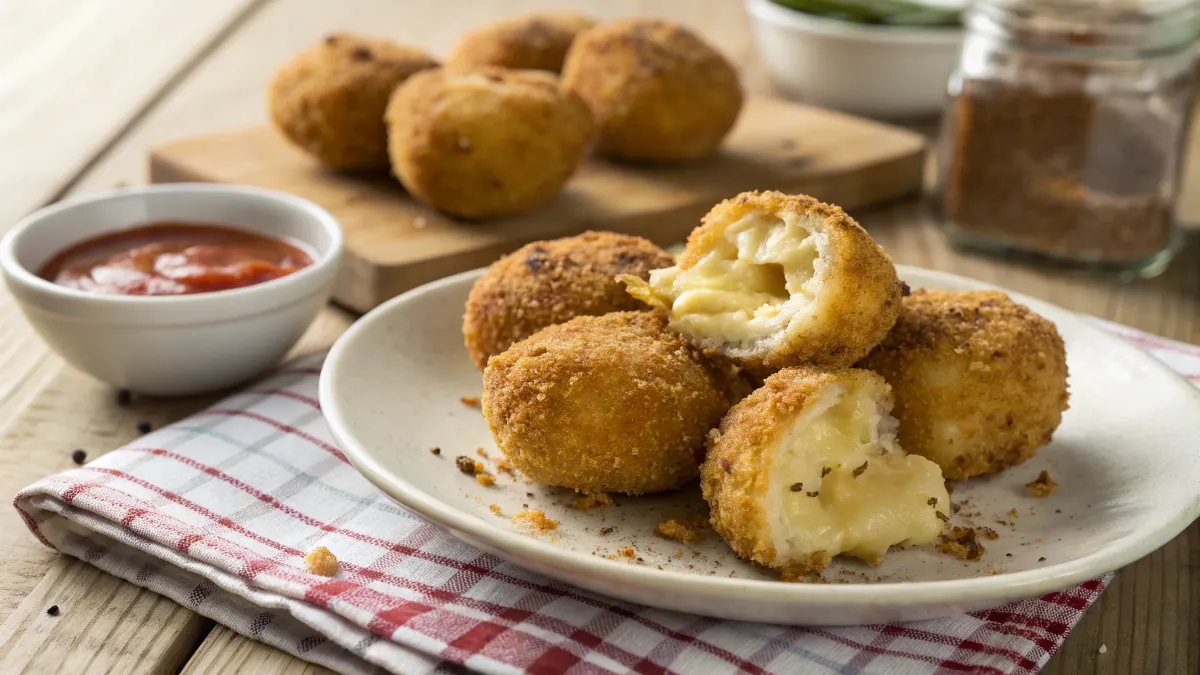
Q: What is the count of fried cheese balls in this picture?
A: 9